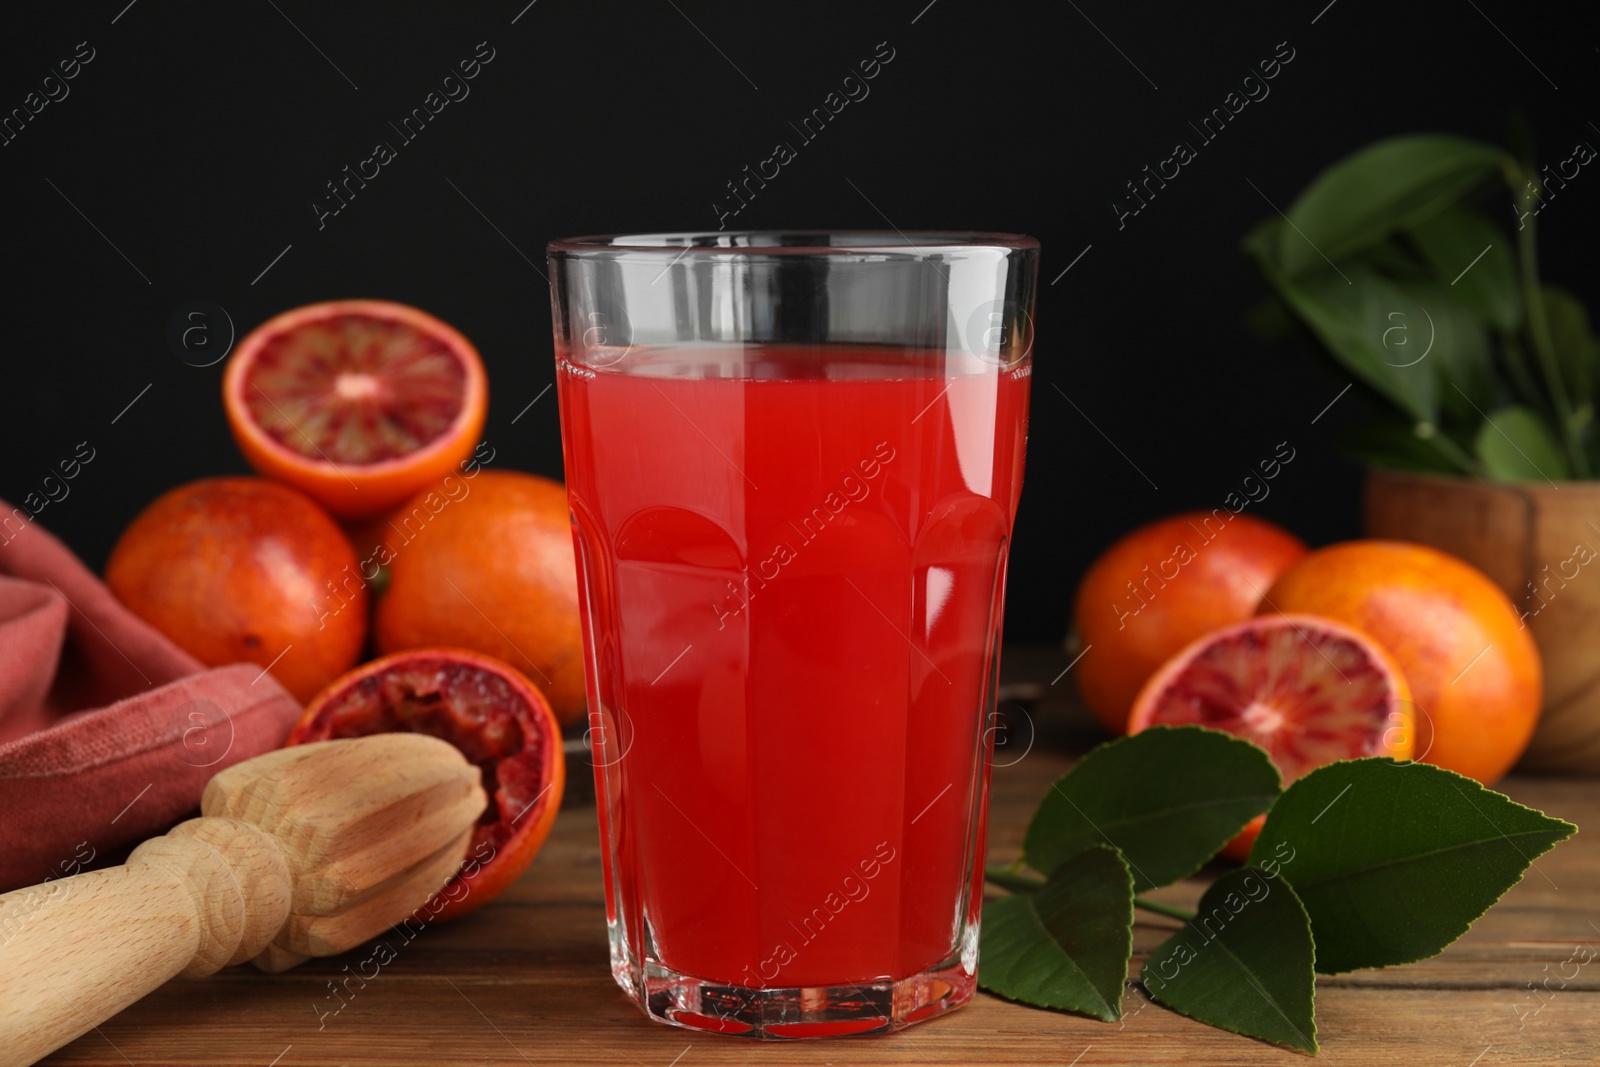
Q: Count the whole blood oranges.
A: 4